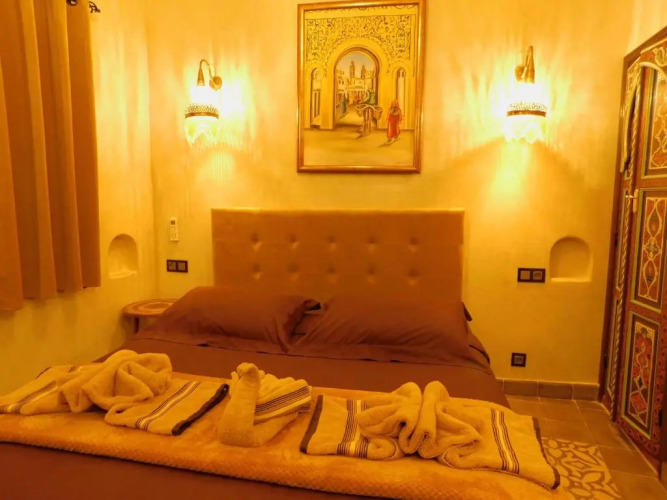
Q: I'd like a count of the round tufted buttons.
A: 10